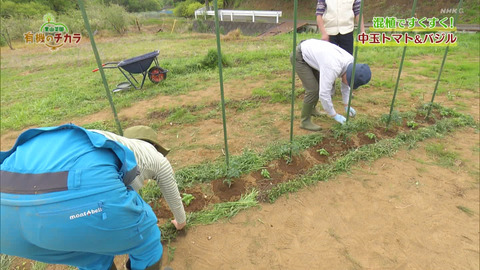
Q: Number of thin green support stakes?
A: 6